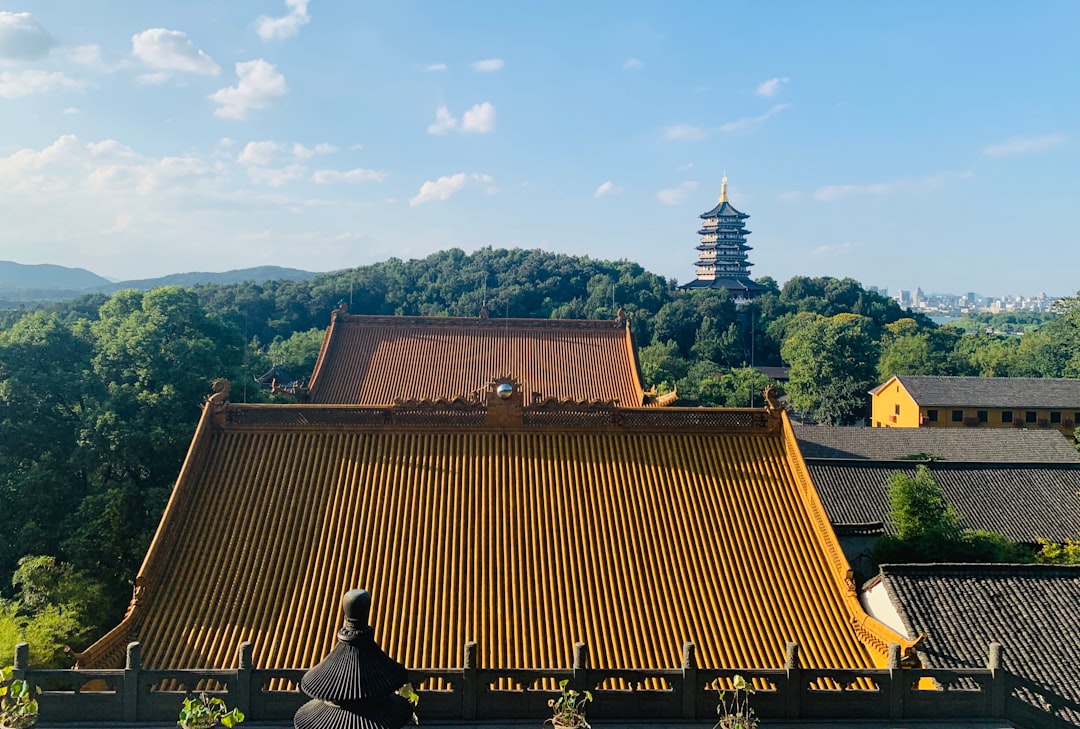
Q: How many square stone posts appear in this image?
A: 9